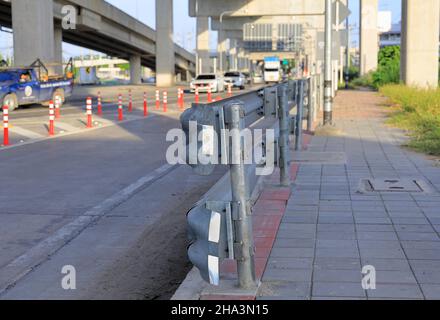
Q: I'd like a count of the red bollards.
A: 15